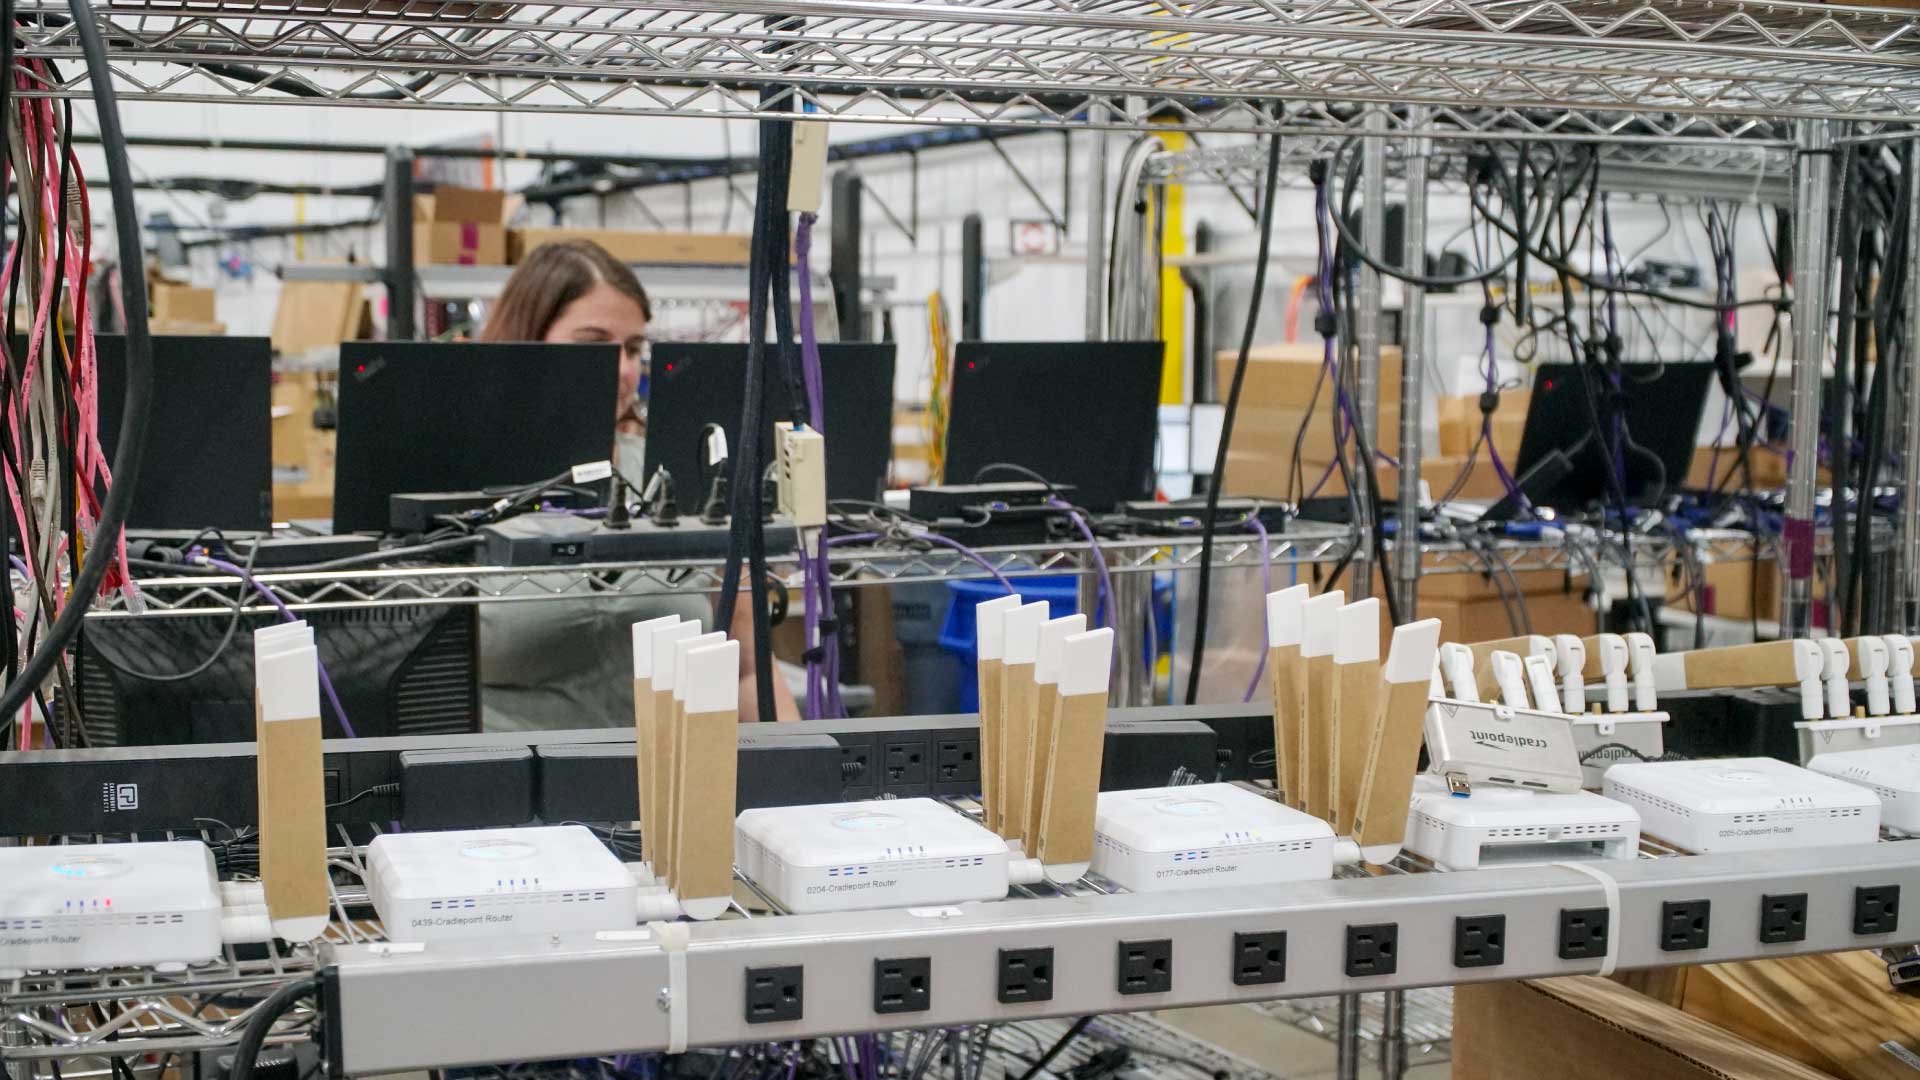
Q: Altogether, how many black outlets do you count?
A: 14